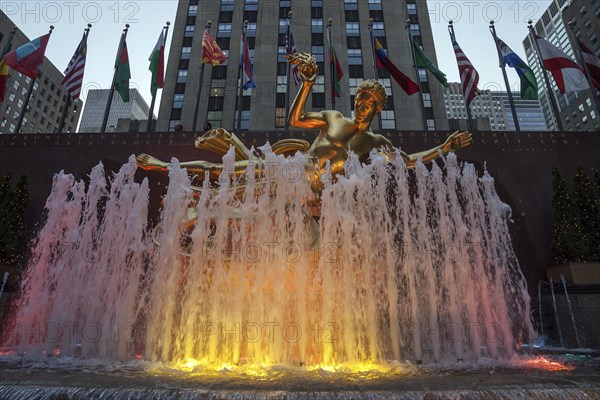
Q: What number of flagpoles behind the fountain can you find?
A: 15